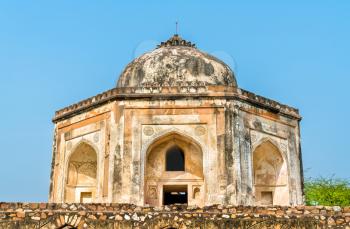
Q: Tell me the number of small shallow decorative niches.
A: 2